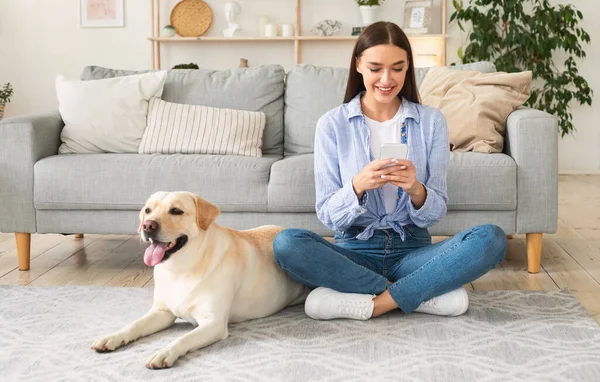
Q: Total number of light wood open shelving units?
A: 1